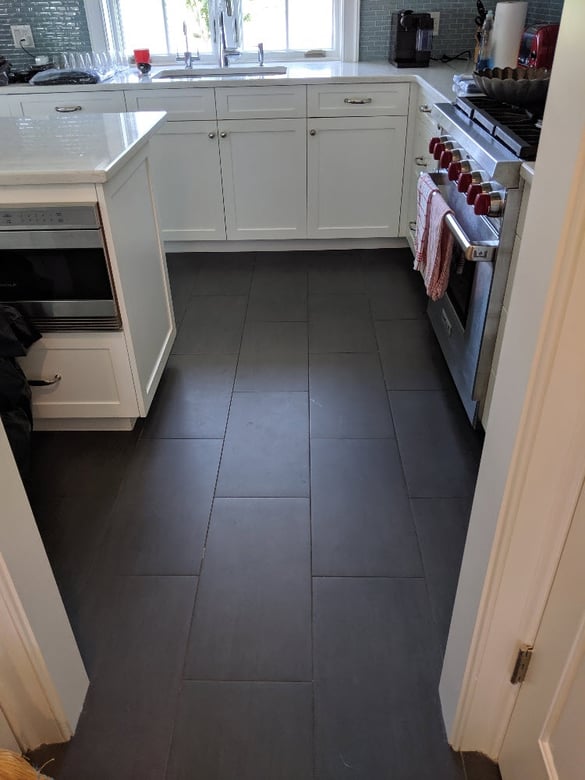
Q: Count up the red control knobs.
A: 7